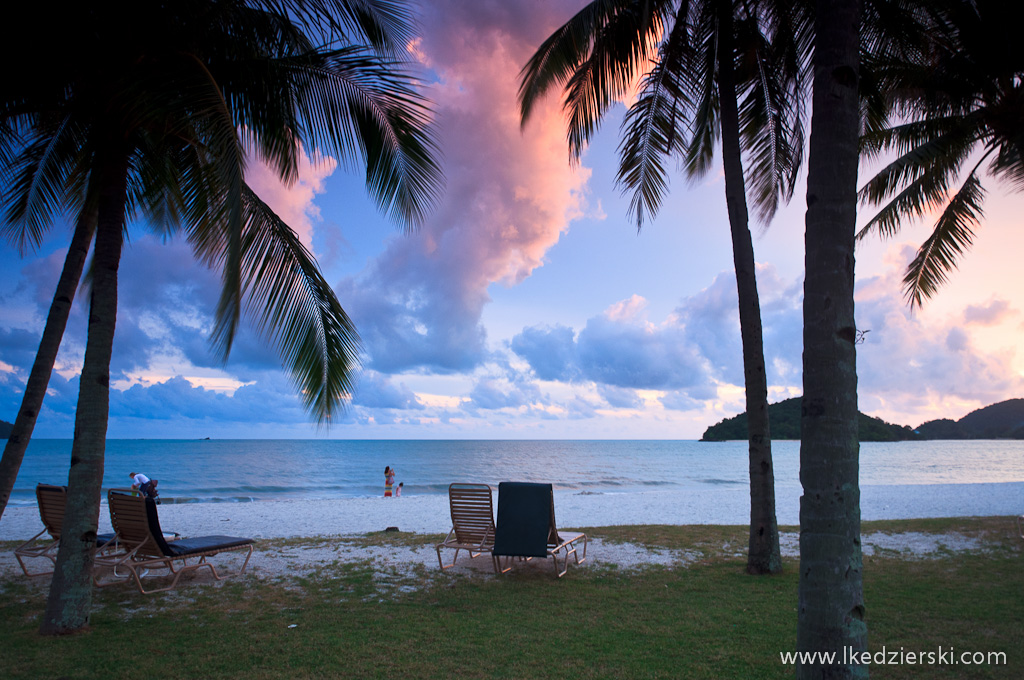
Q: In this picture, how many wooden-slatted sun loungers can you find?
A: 4